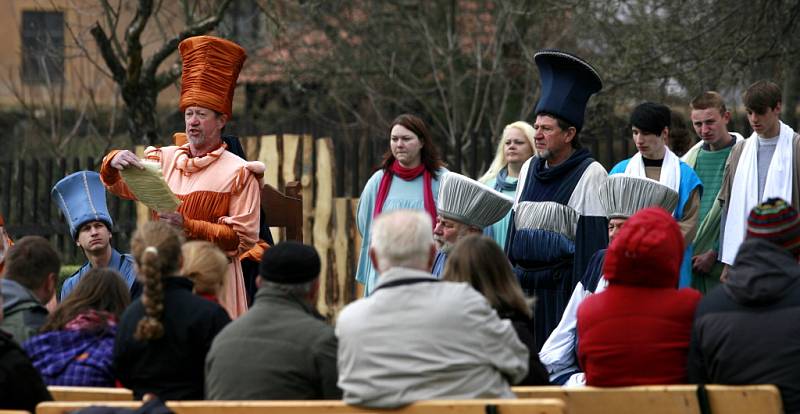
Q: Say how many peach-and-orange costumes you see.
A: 1